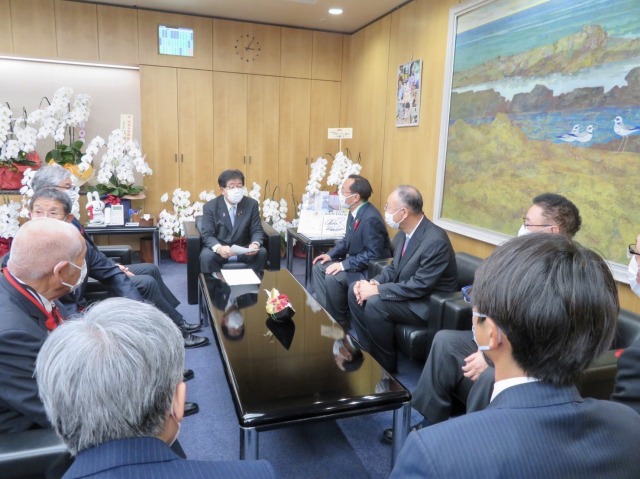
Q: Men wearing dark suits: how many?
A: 10